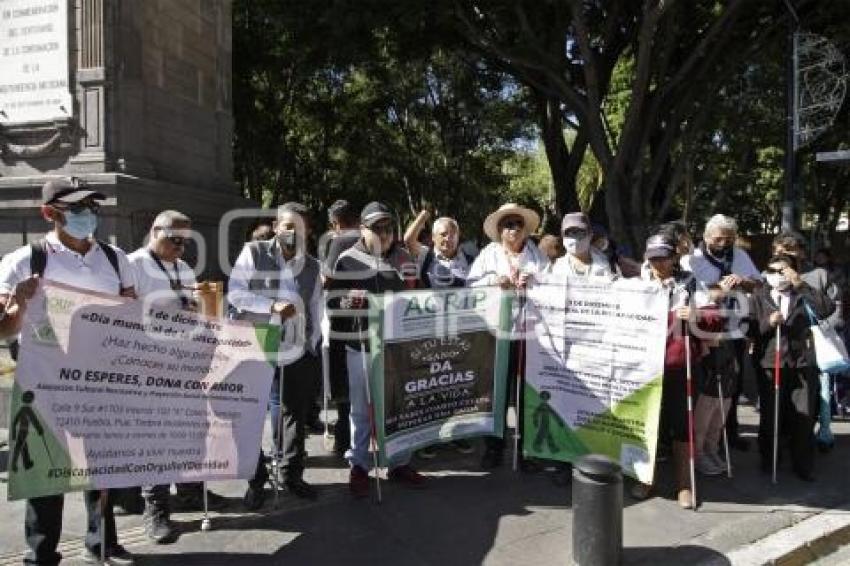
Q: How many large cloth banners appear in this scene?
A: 3